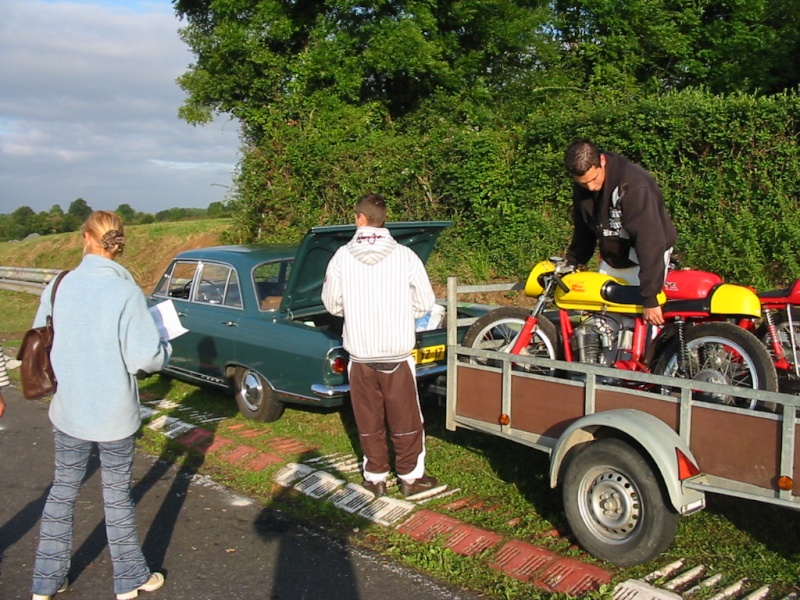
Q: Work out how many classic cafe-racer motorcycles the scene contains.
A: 2